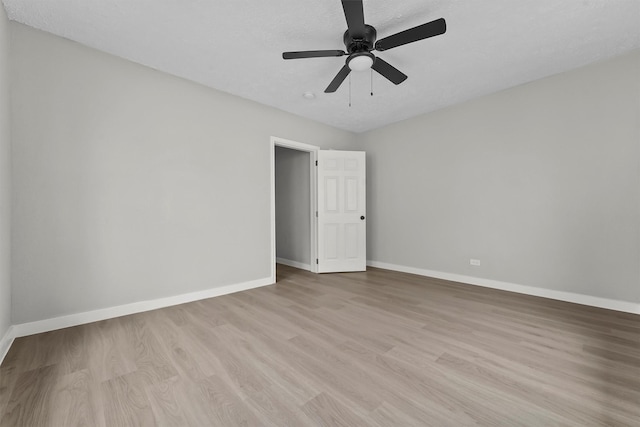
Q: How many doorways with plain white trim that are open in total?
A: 1